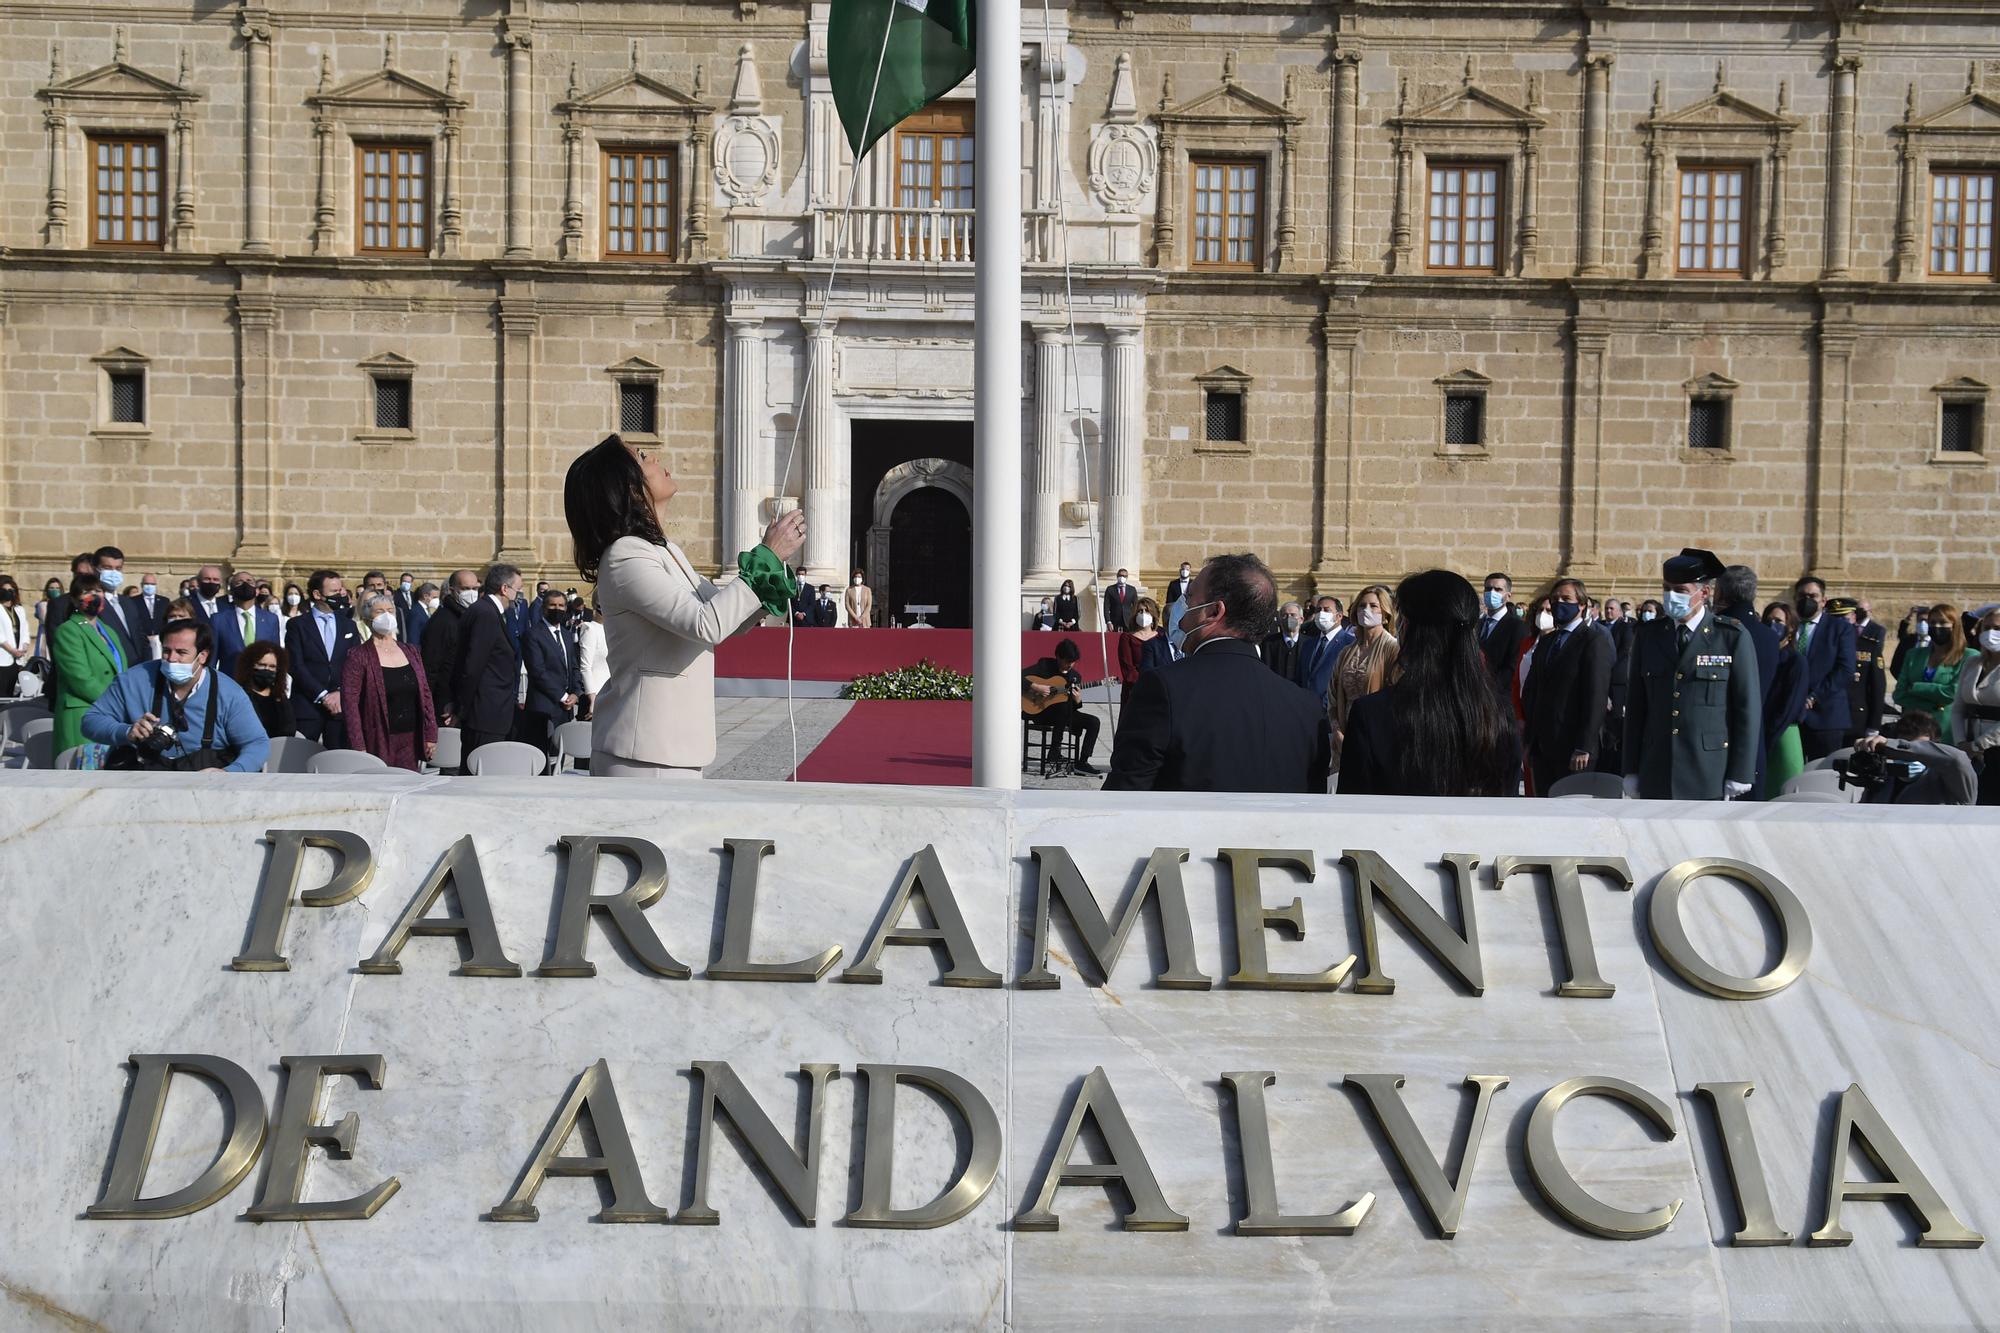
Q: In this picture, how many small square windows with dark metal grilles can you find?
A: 7